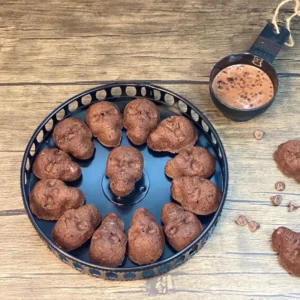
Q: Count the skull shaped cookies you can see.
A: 15